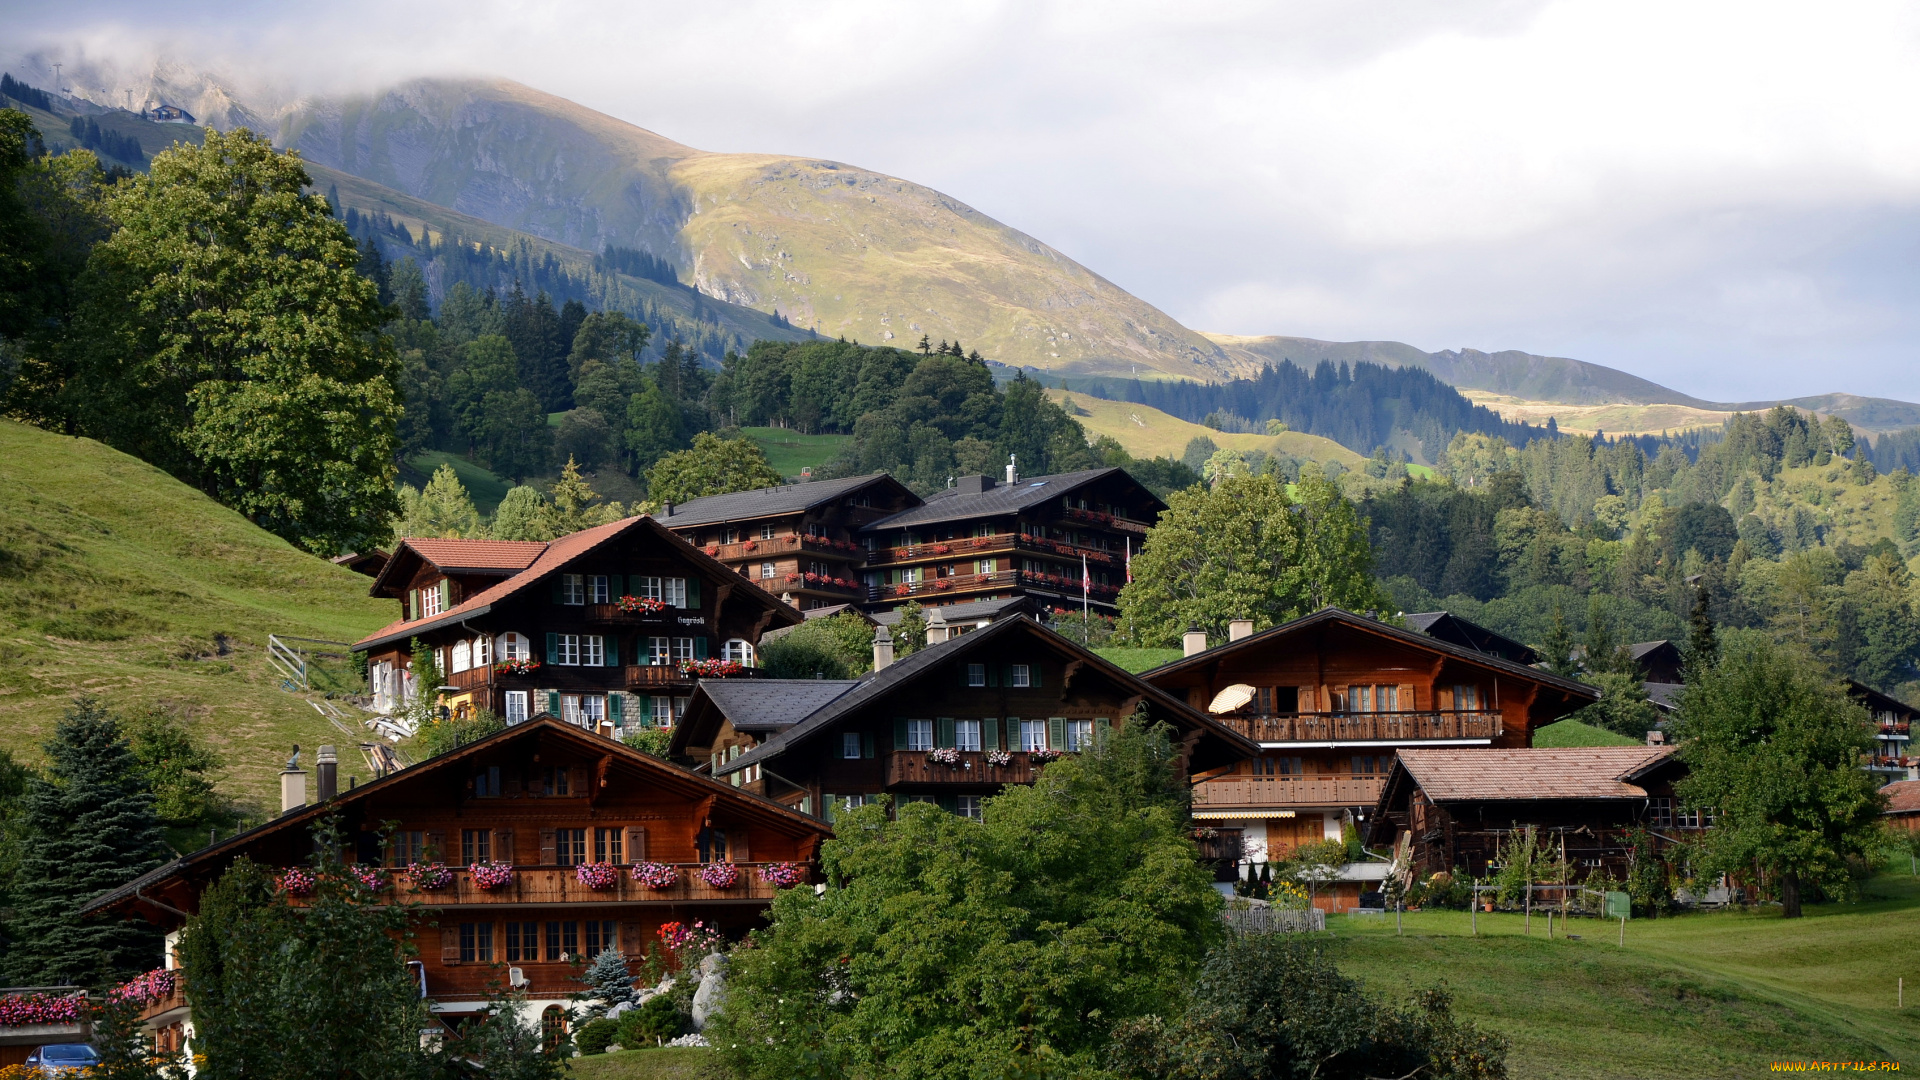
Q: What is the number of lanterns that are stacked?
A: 0